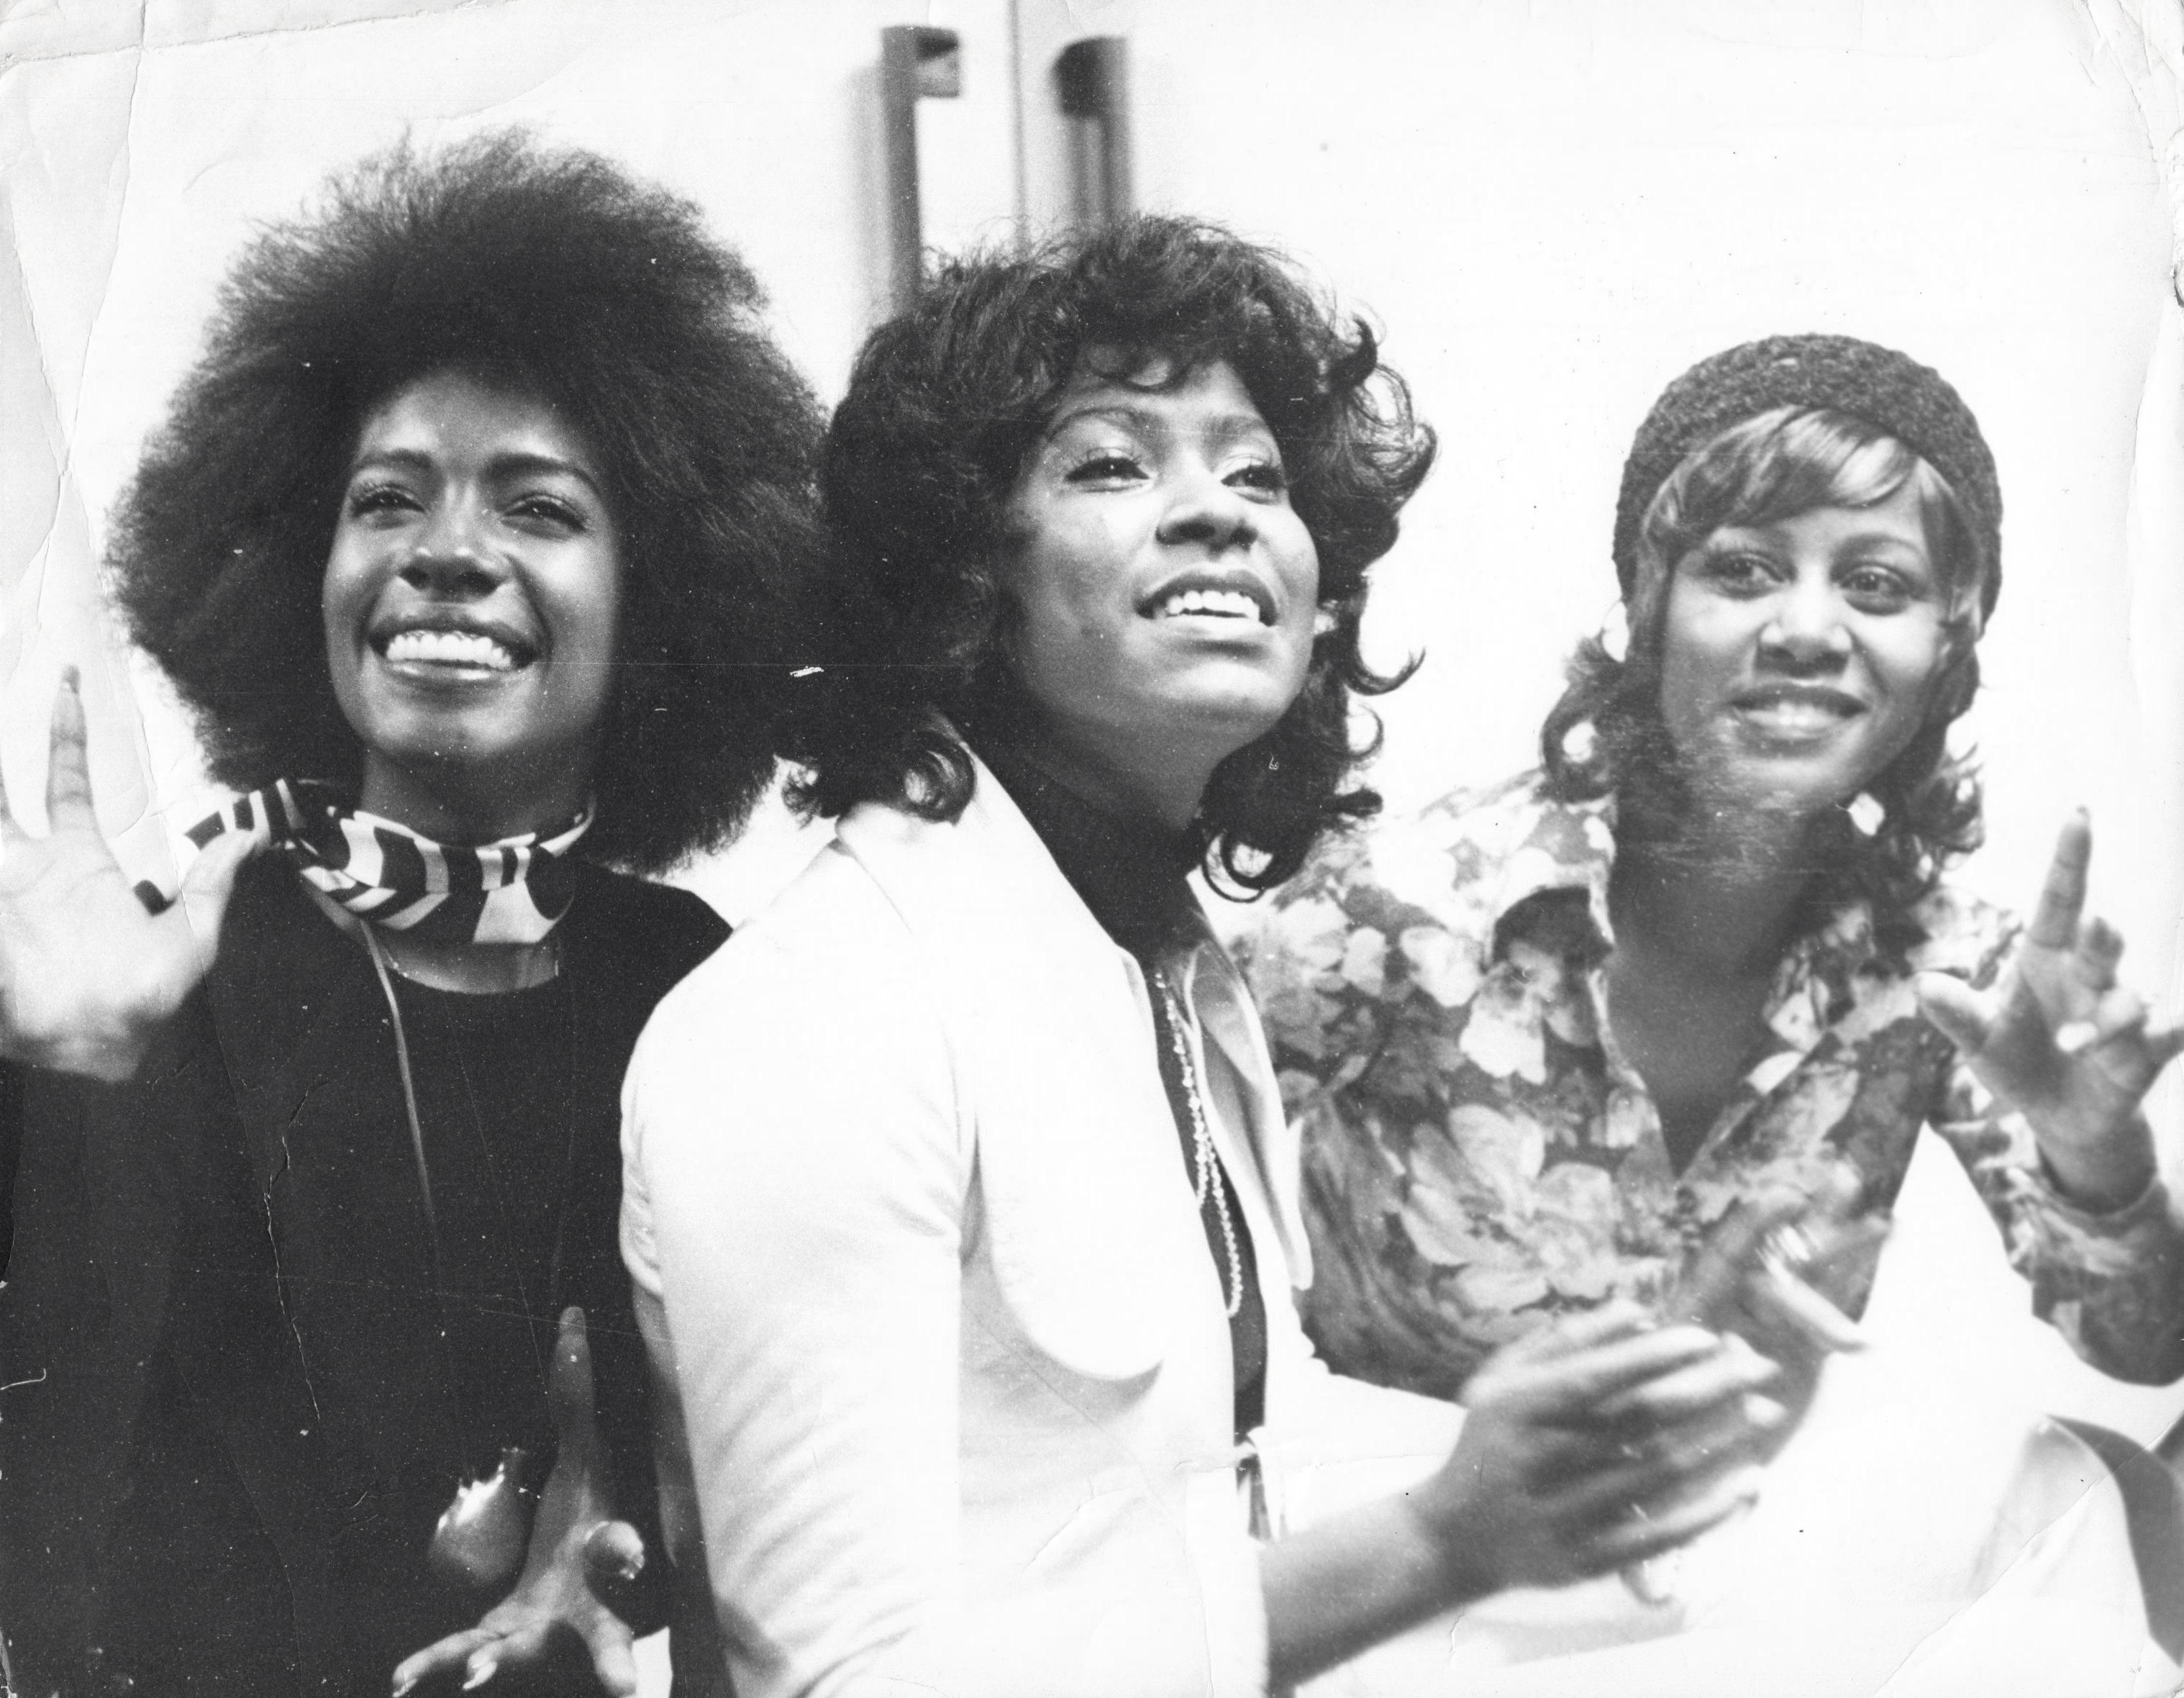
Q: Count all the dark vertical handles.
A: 2